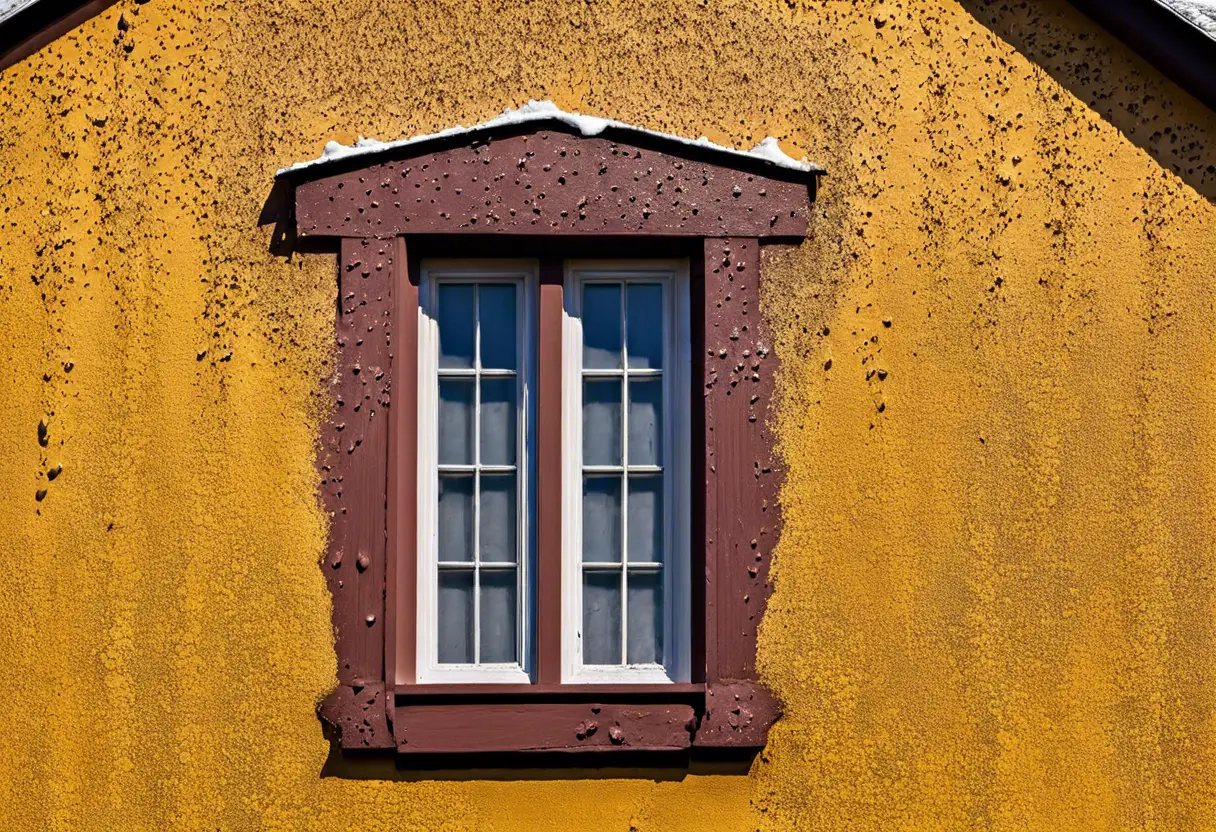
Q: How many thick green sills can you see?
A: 0